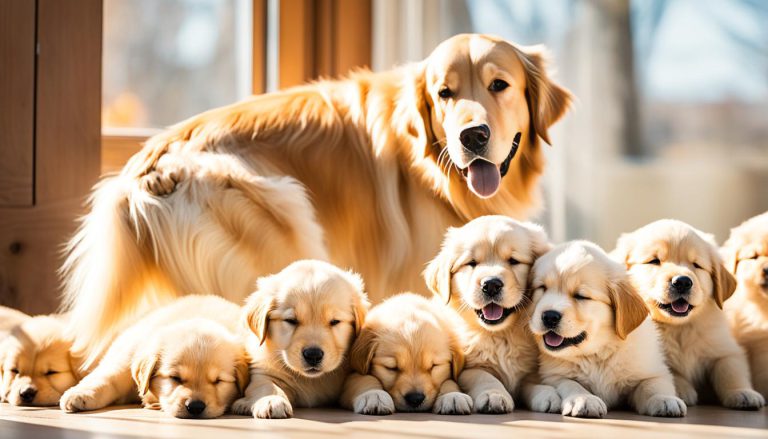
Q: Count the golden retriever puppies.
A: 8